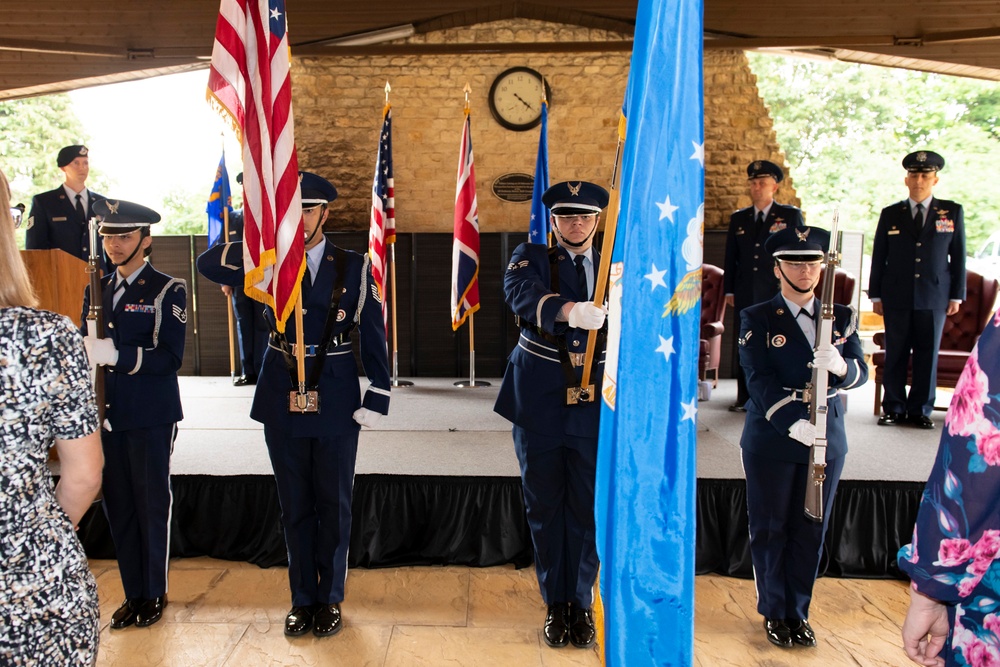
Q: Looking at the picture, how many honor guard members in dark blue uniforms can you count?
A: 4